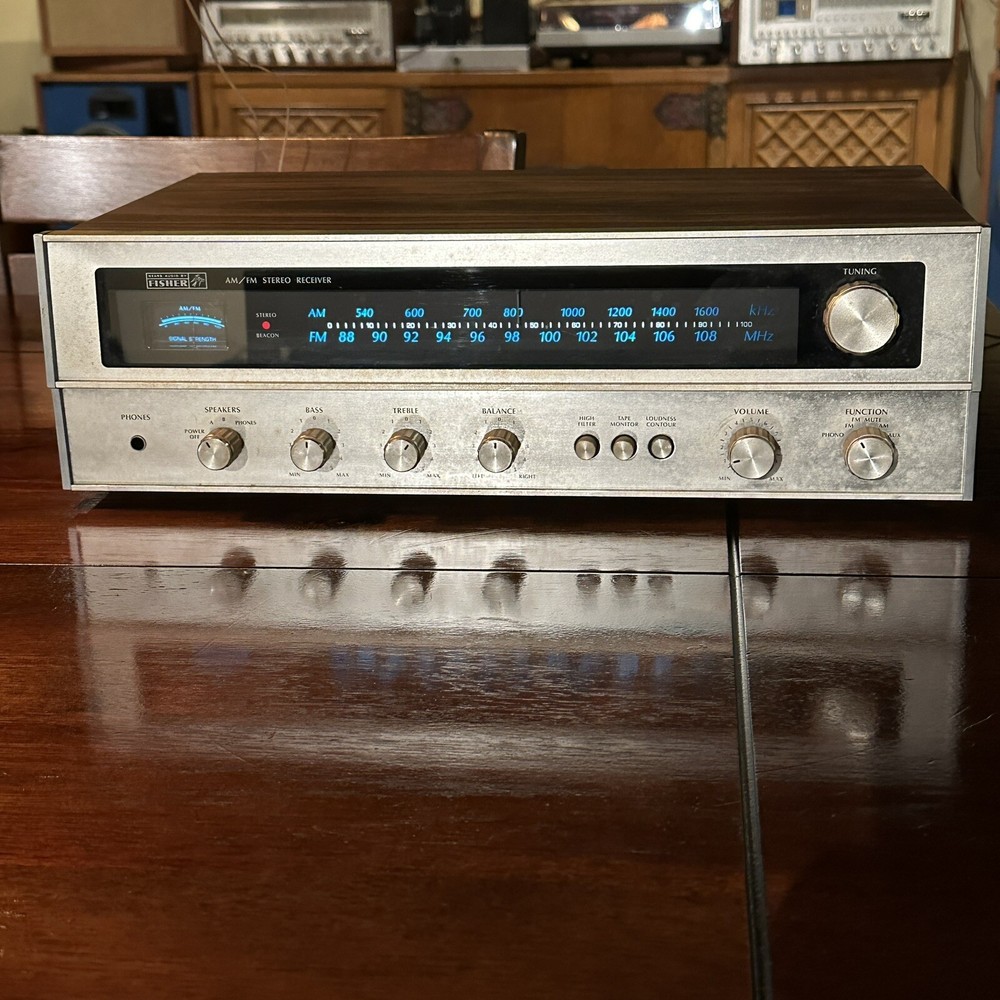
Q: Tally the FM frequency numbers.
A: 11